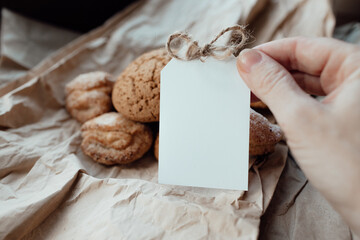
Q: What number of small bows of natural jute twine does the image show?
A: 1